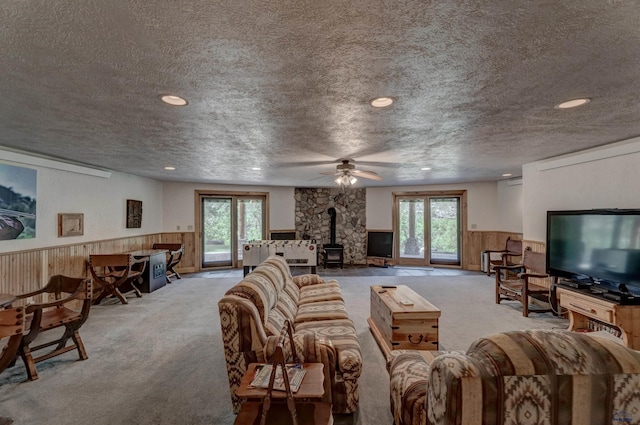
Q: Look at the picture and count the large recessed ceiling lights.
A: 3